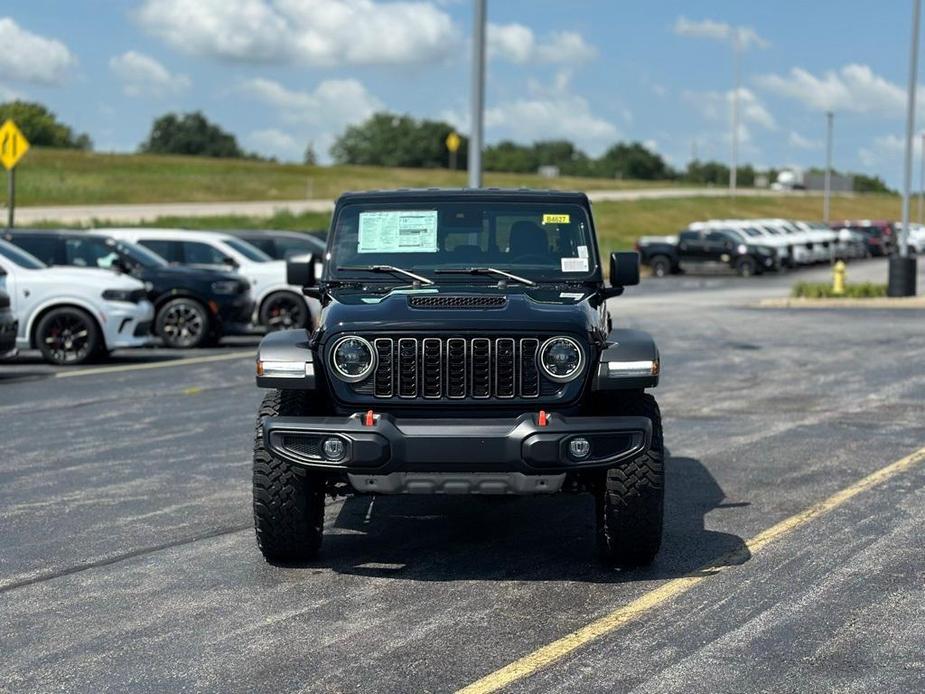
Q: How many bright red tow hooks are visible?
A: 2